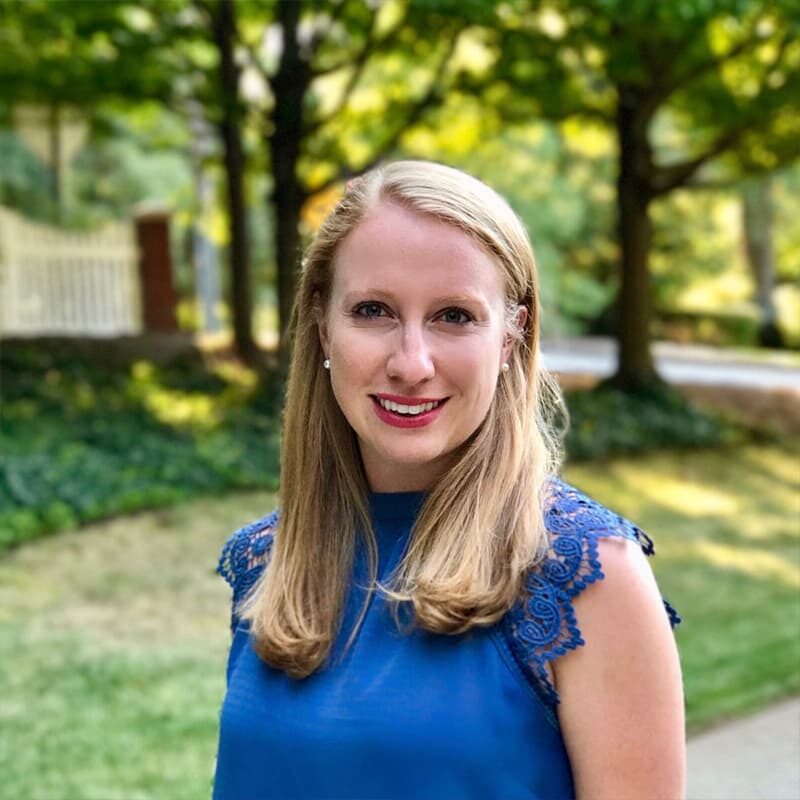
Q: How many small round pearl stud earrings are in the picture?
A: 2